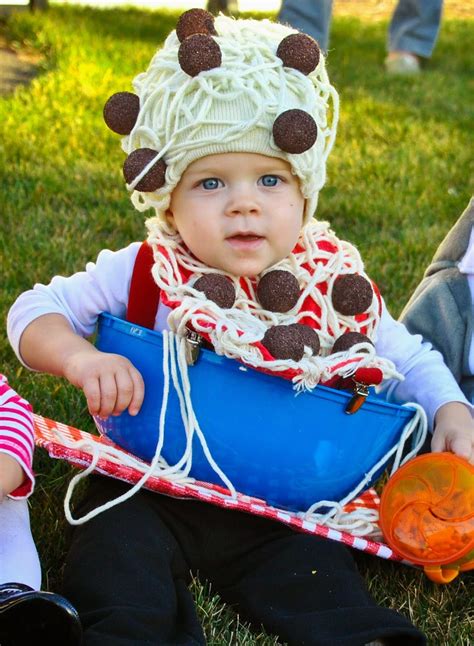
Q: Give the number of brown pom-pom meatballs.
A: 12